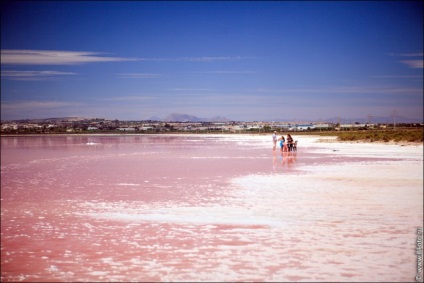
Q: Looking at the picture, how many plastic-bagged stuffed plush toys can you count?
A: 0